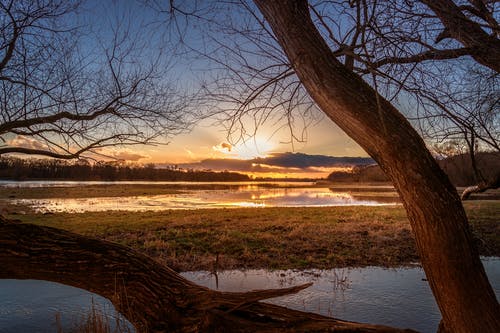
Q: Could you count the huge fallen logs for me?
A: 1